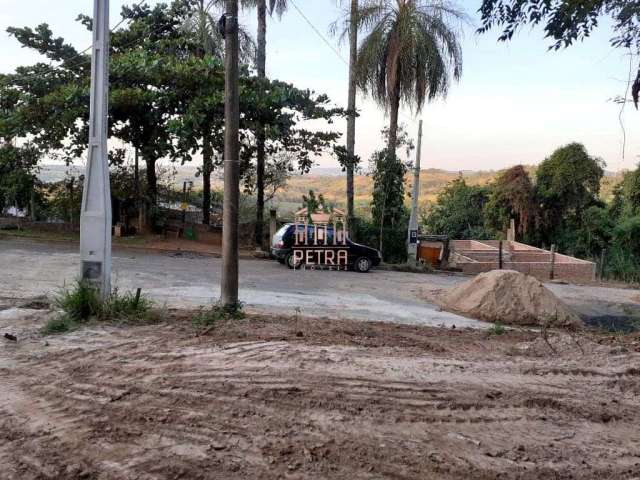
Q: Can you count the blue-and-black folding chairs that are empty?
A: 0